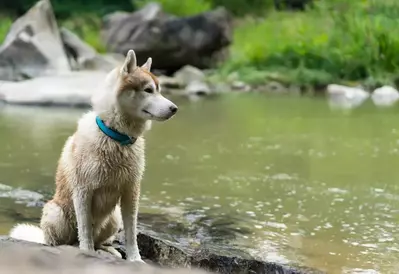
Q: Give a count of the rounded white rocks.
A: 2